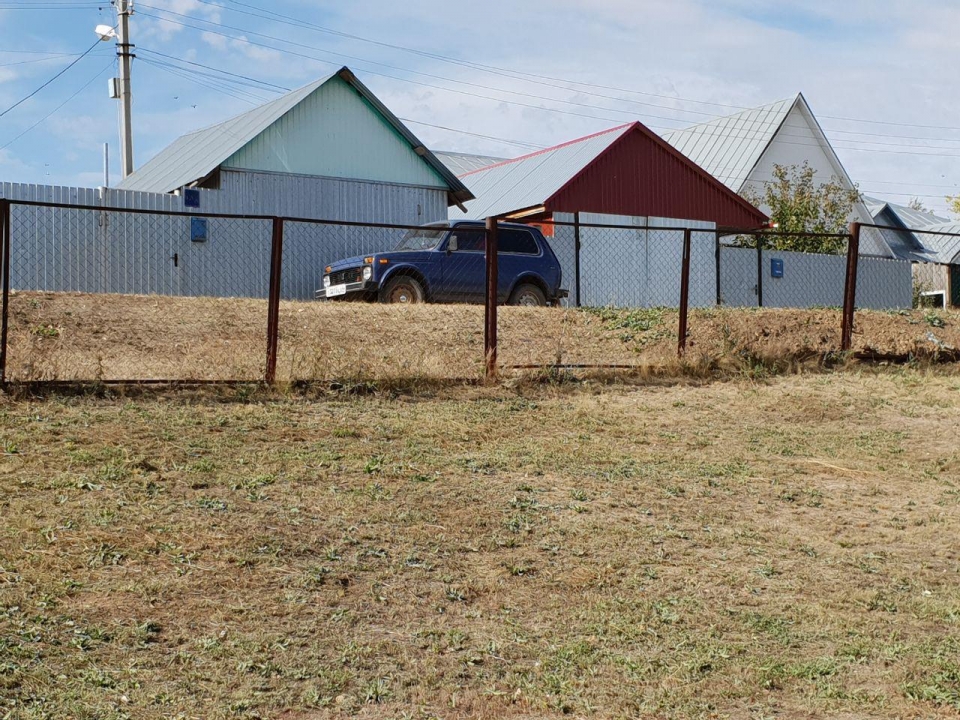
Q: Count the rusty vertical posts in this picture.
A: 5